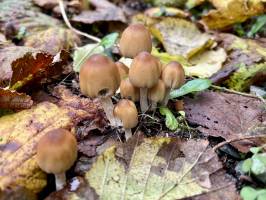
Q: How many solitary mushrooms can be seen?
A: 1